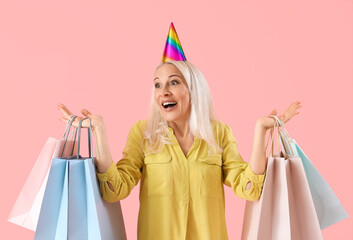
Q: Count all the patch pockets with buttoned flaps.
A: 2